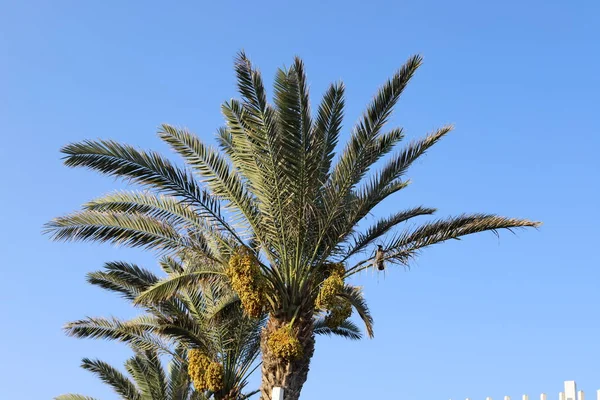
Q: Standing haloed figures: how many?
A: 0